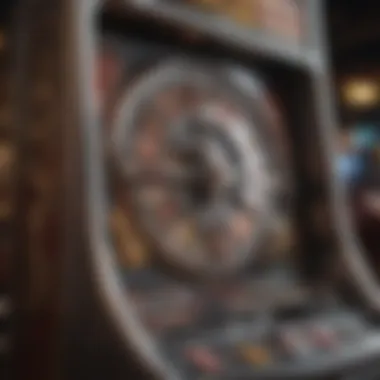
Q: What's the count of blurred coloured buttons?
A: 4